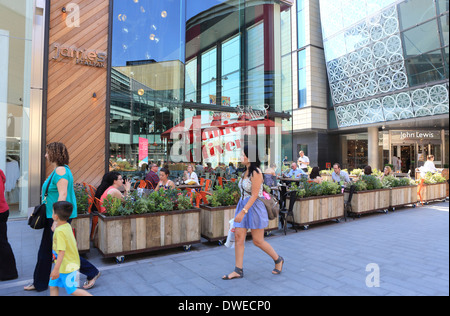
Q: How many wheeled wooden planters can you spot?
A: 7